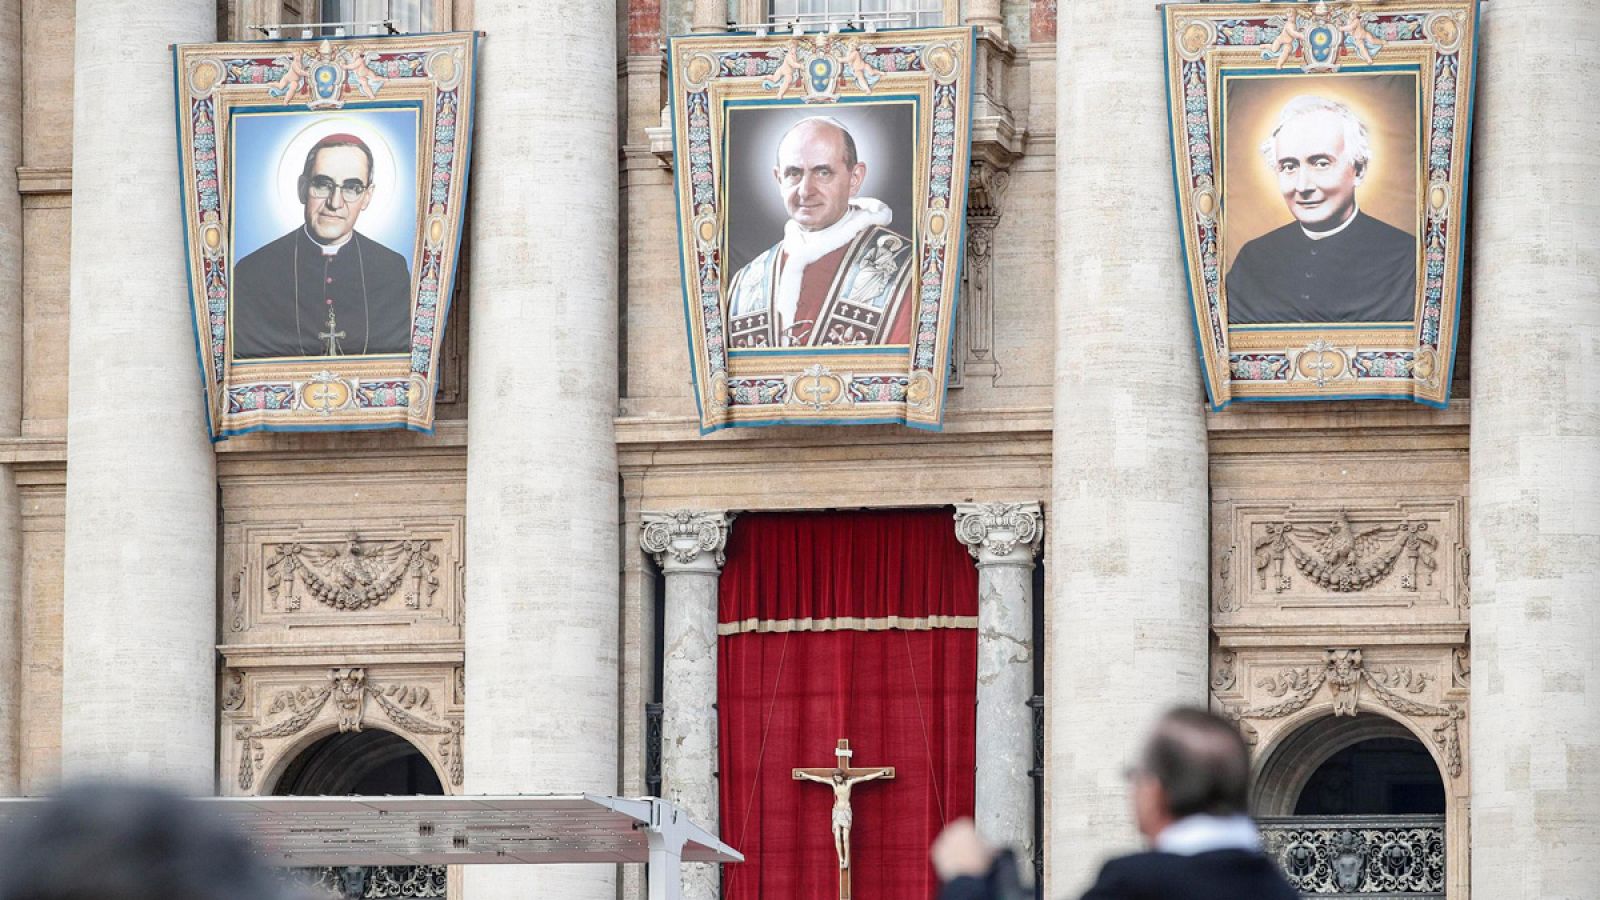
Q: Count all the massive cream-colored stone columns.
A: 4